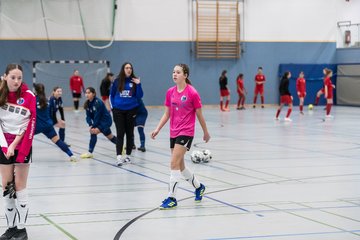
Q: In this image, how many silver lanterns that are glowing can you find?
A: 0